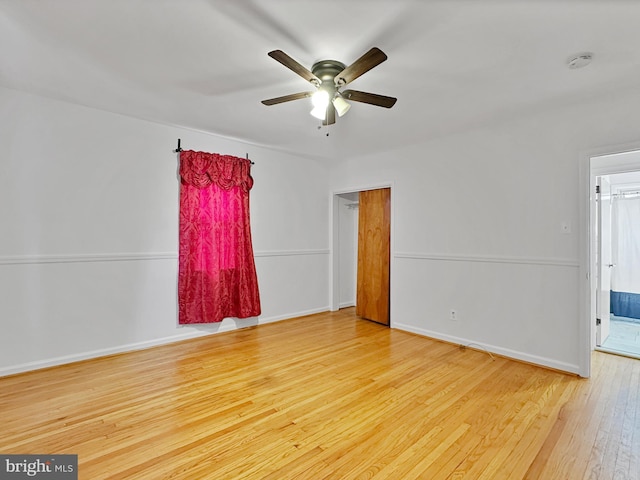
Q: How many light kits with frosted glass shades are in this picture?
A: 1